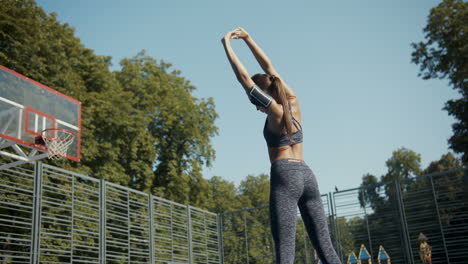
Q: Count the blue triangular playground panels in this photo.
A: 3